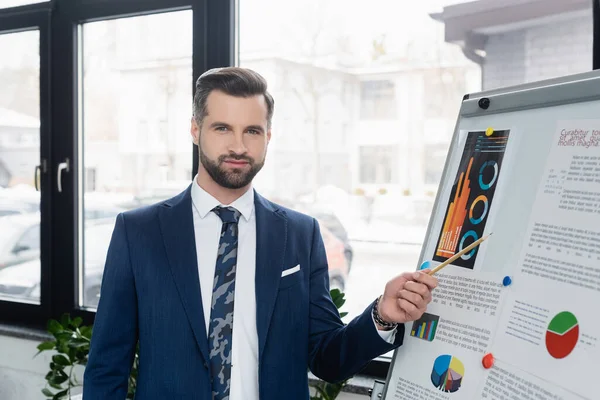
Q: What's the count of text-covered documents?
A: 3